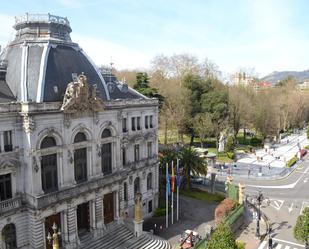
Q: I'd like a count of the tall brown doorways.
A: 3